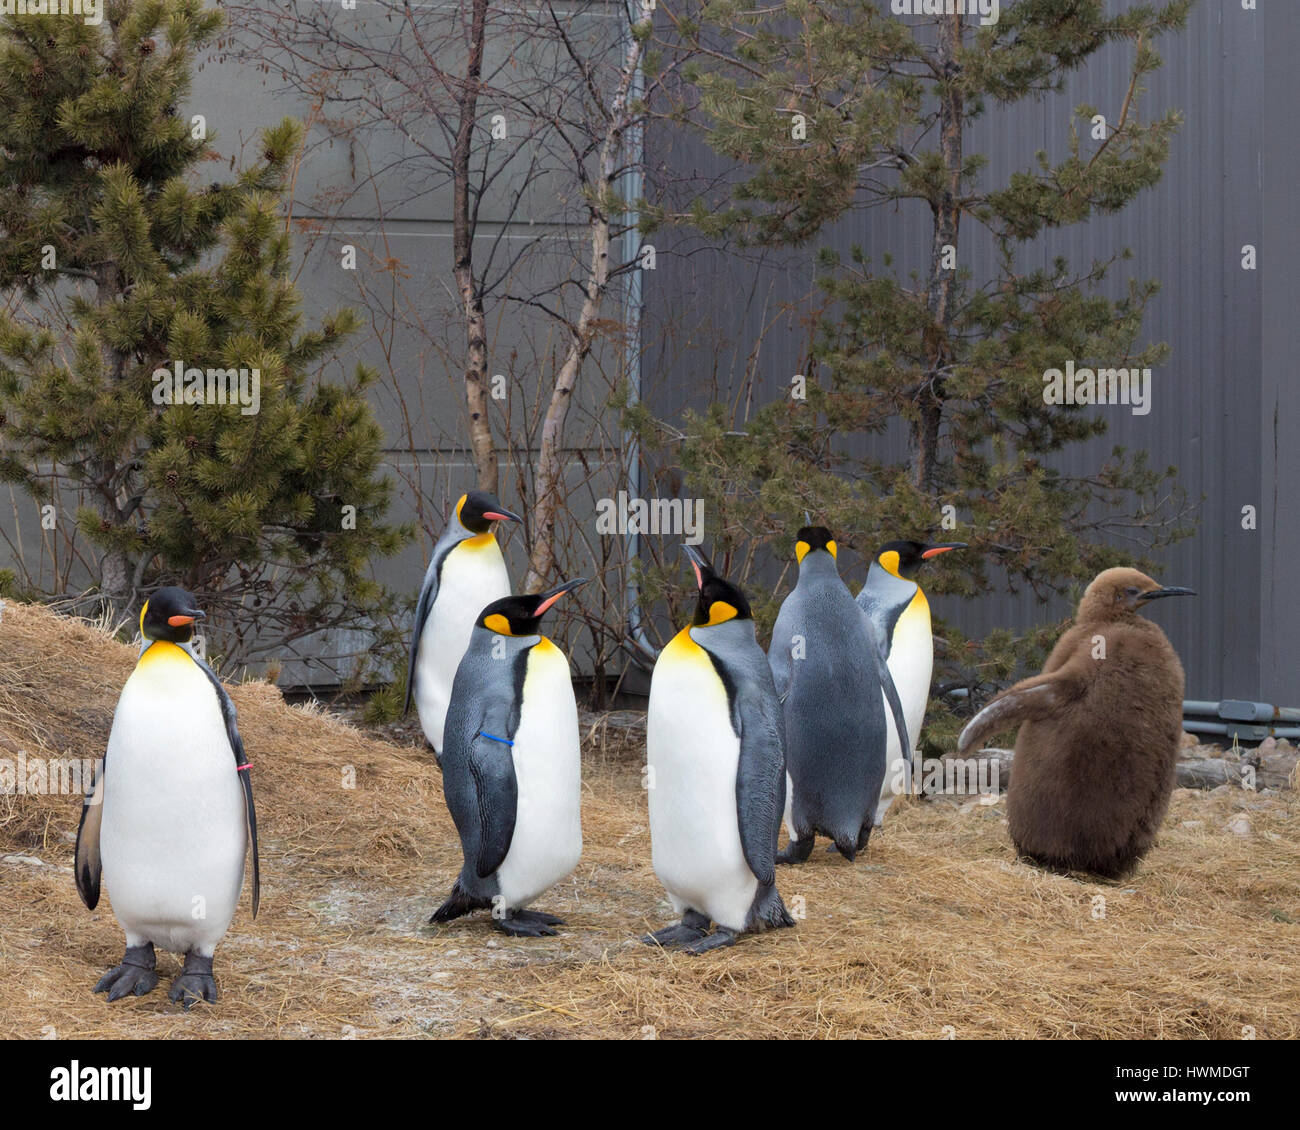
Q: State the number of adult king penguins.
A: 6